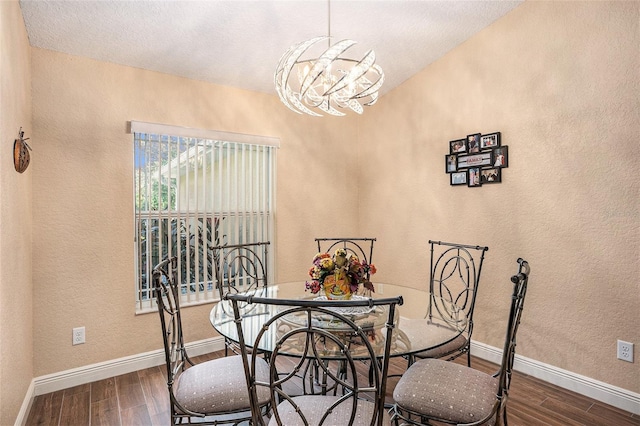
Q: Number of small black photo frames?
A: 8